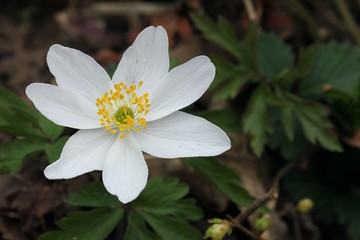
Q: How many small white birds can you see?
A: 0